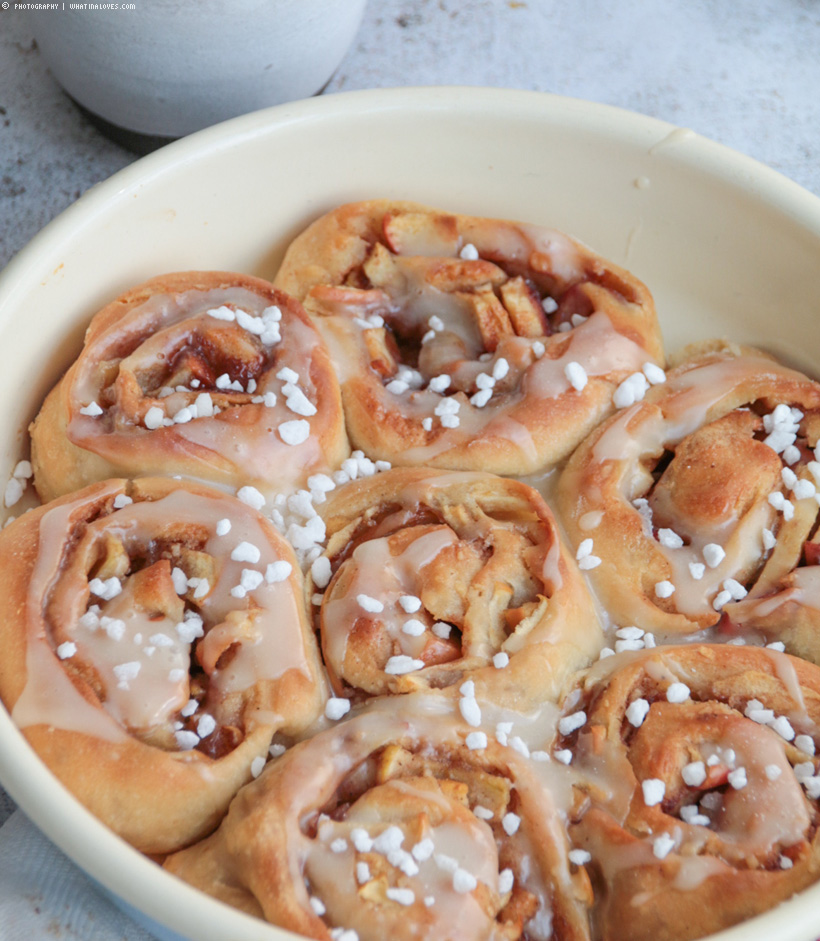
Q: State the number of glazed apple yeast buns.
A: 7